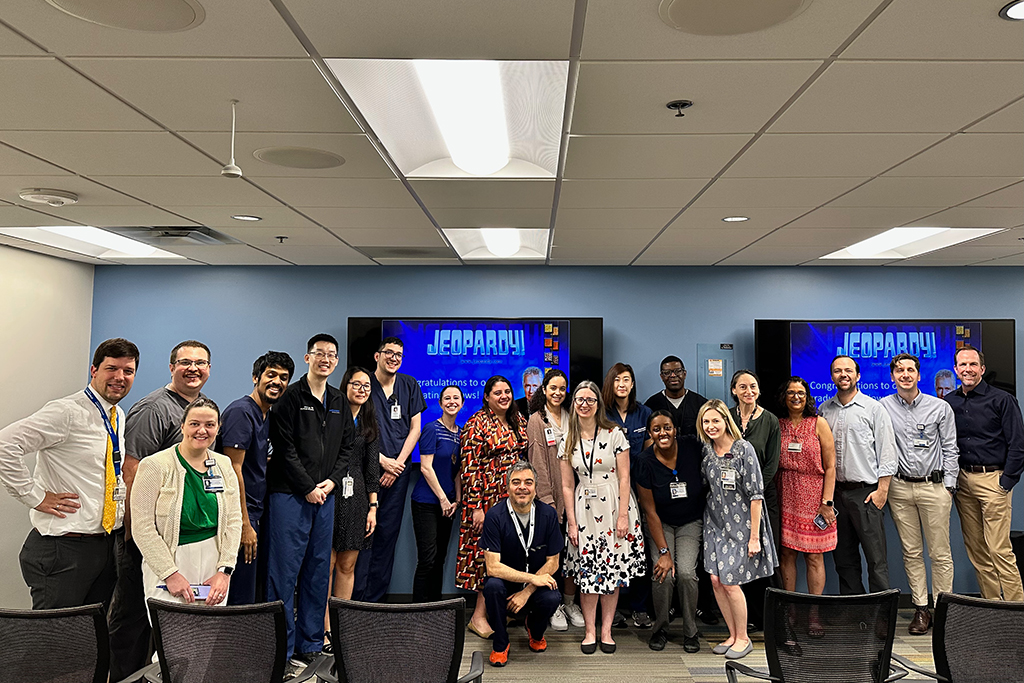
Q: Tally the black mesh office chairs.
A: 5